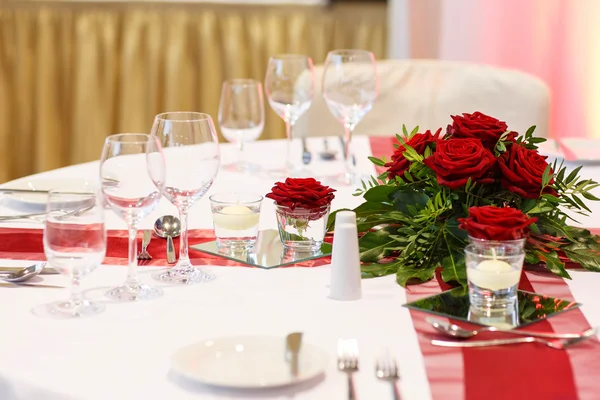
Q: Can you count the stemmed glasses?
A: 6